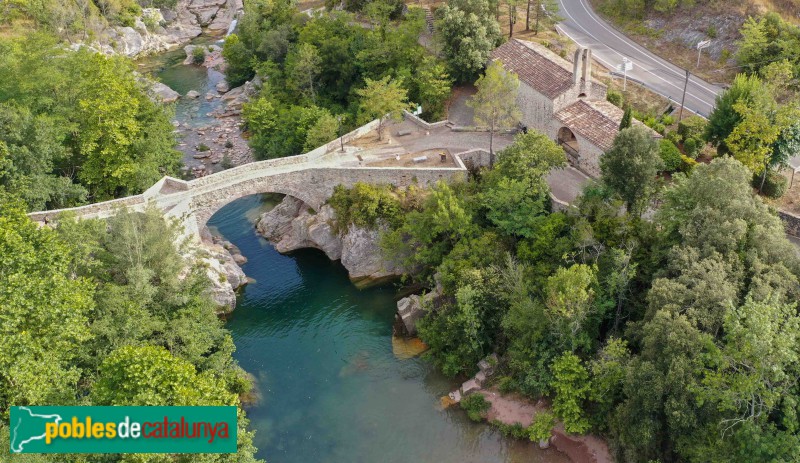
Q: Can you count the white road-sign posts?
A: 2